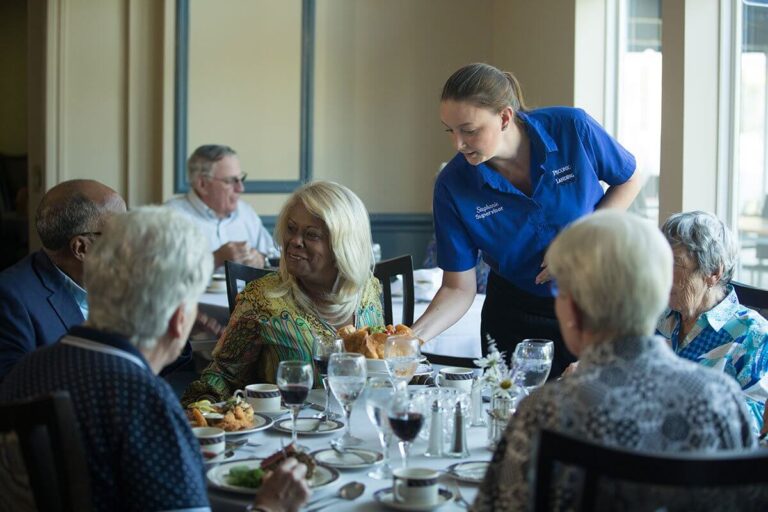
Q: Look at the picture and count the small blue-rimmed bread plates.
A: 3